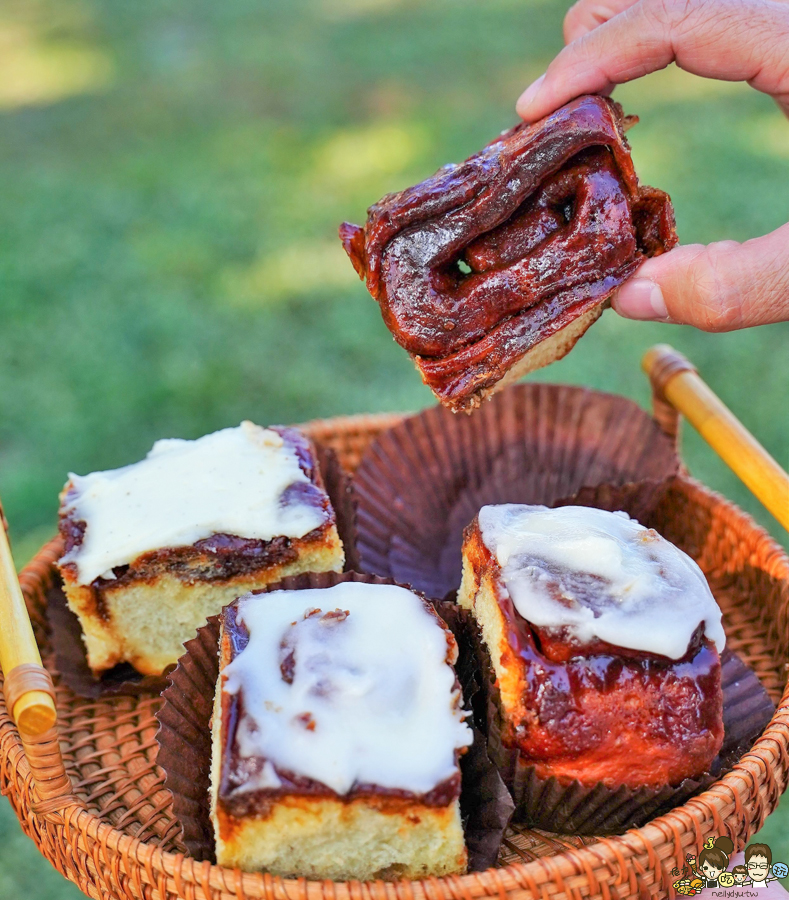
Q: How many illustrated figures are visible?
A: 3